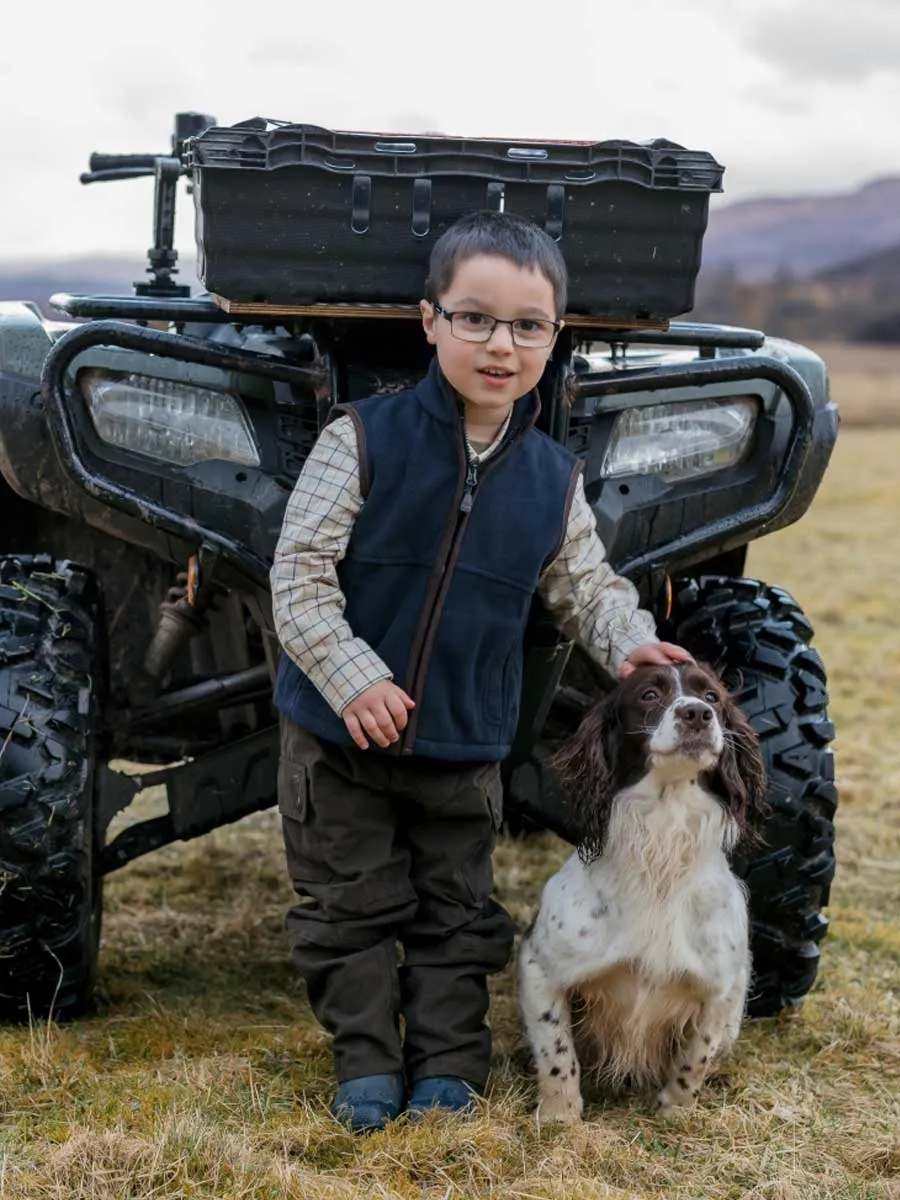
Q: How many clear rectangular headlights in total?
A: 2